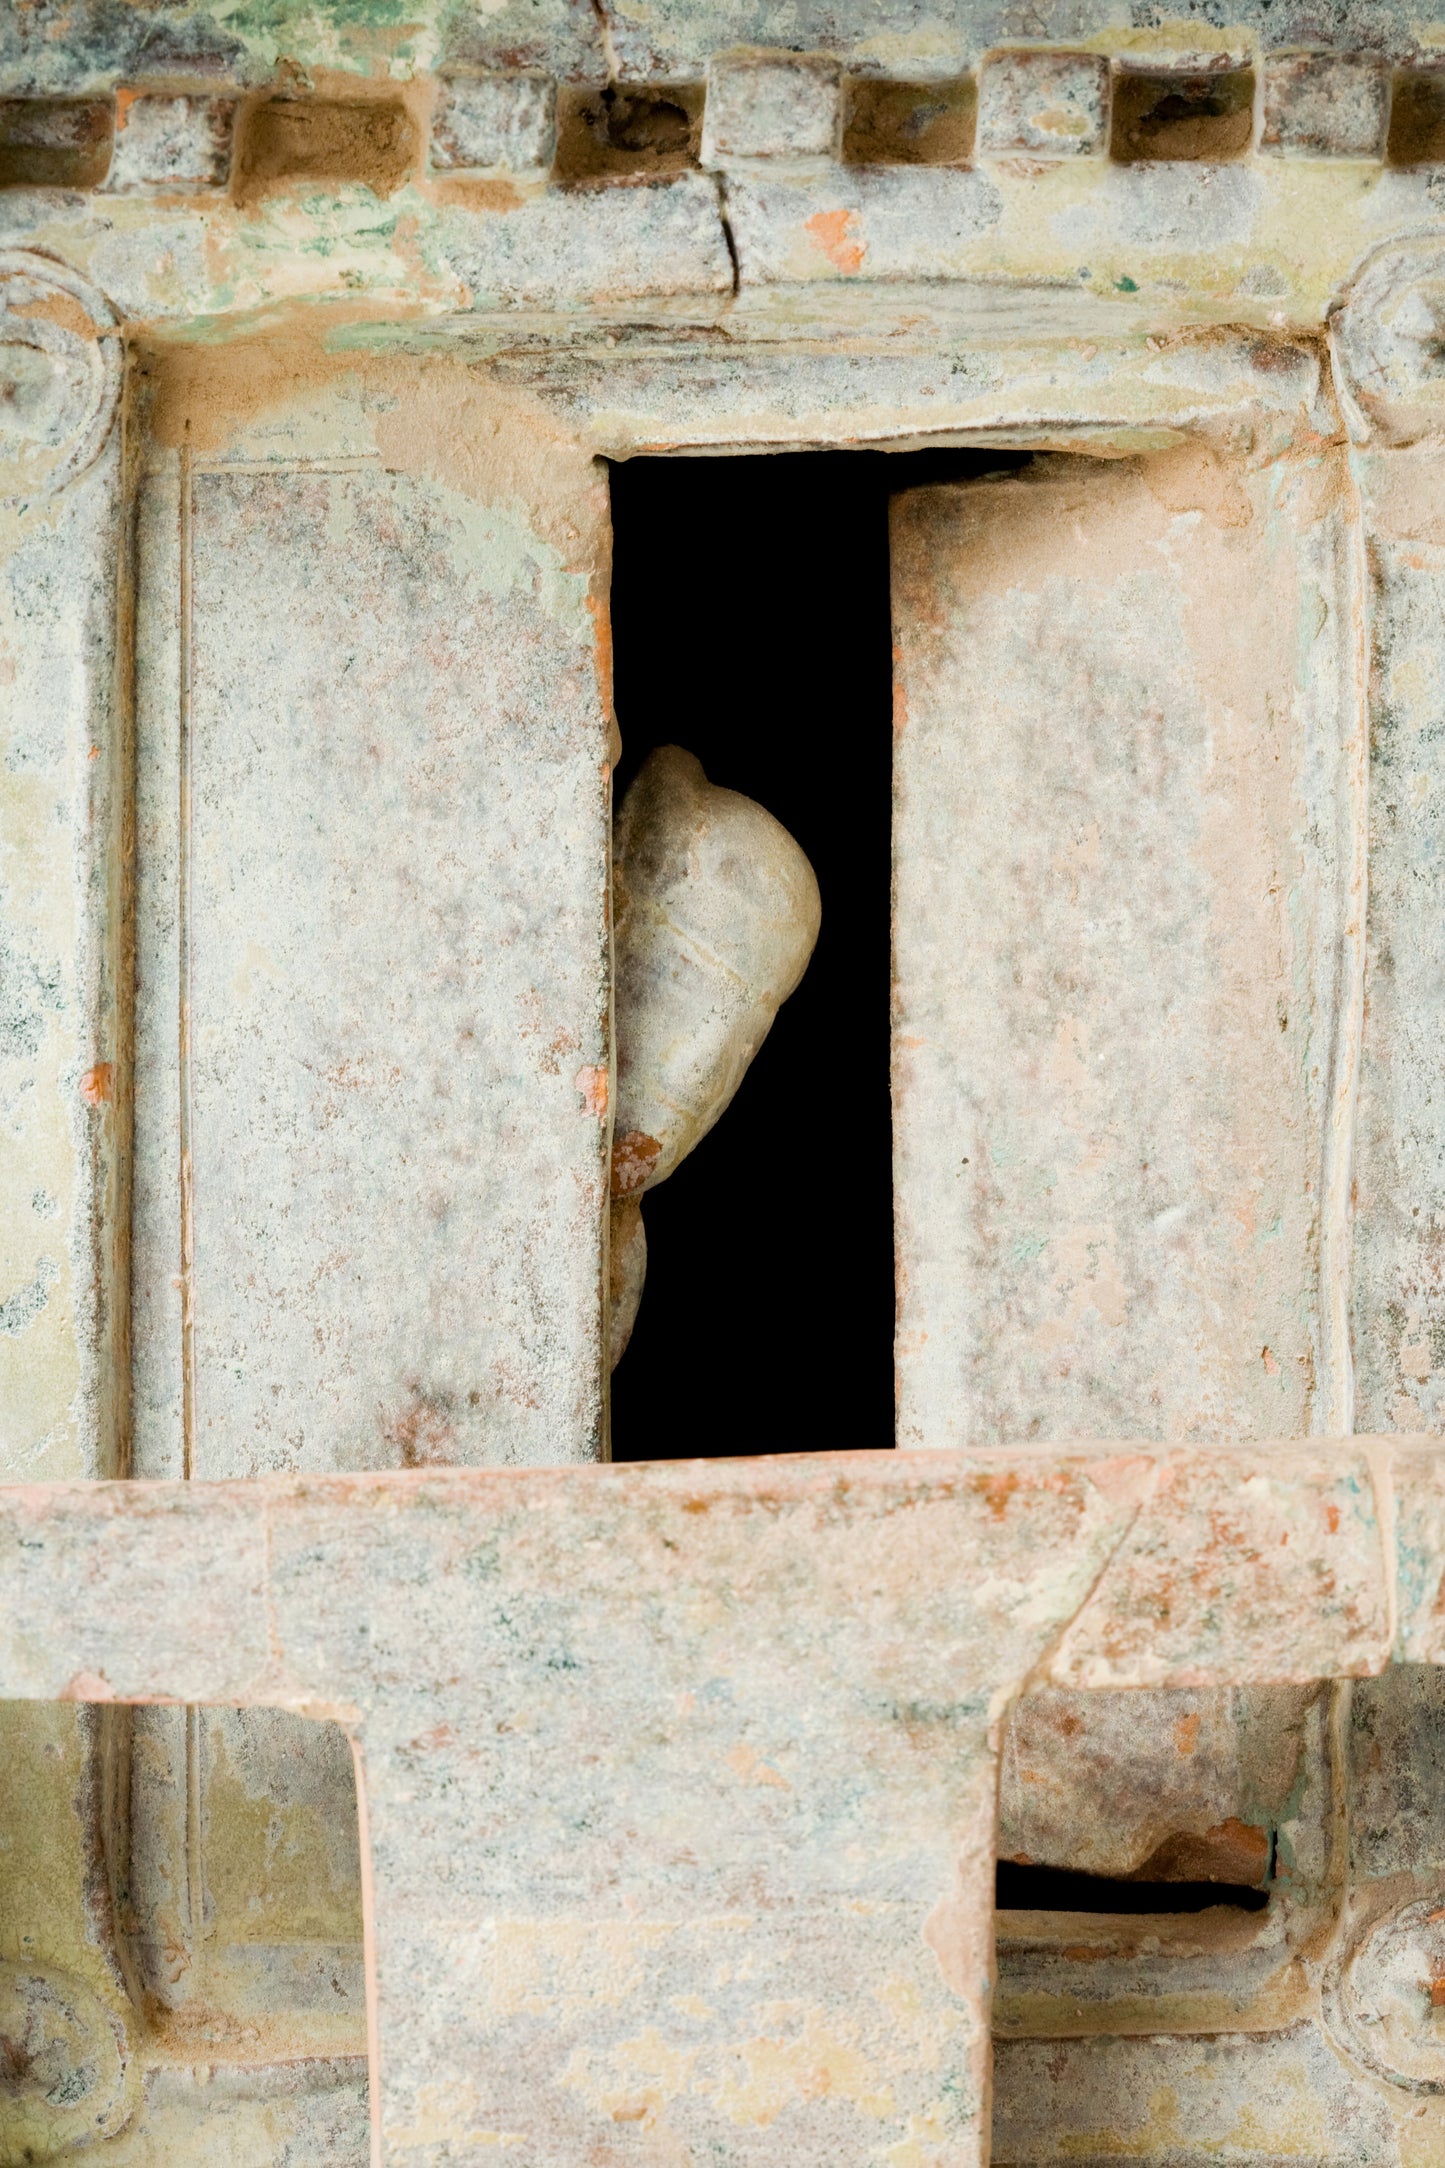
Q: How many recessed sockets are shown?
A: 6